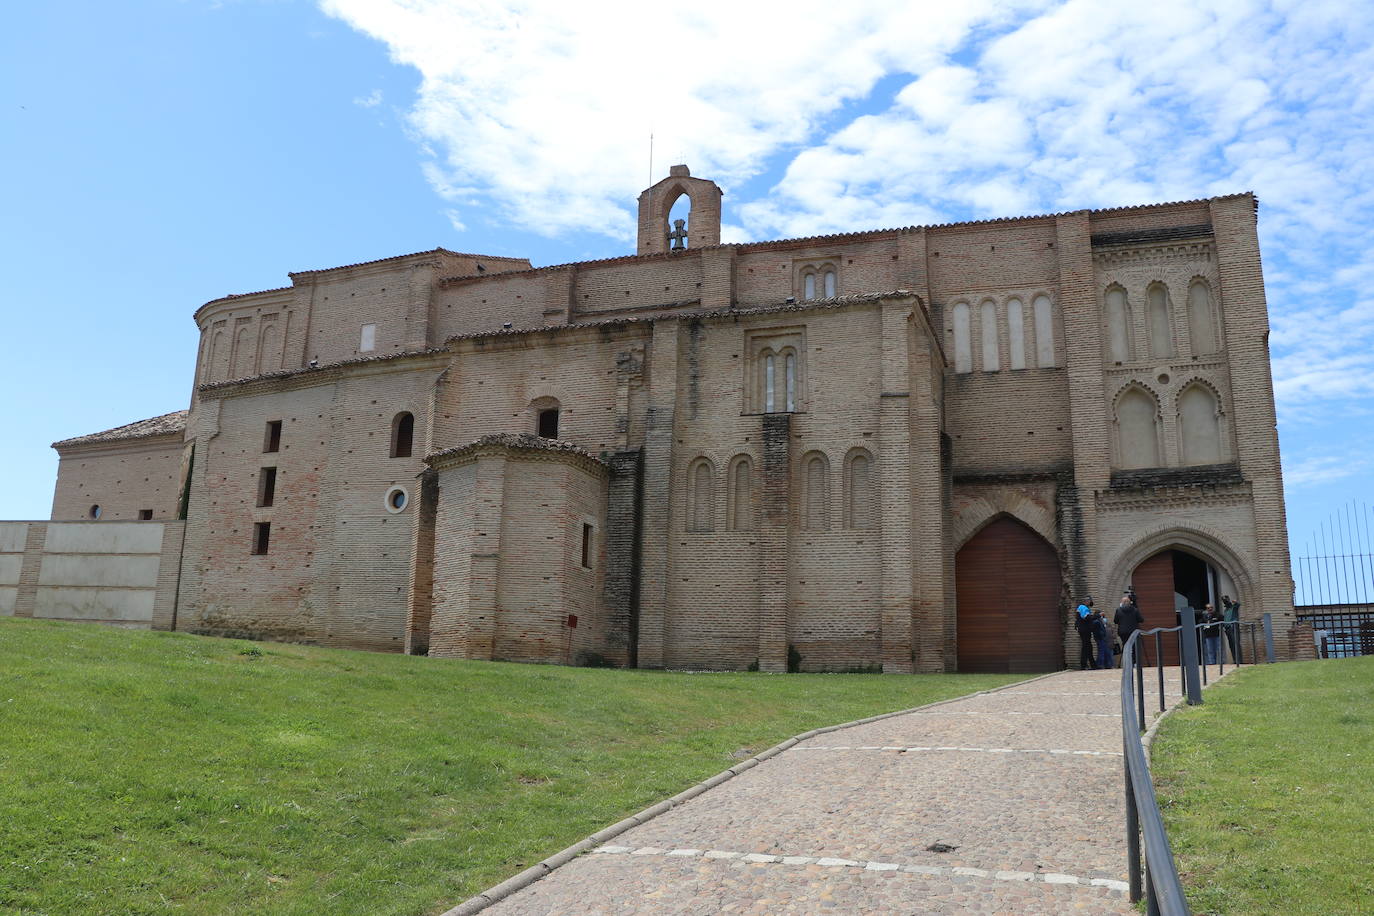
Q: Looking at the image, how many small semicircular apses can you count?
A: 1